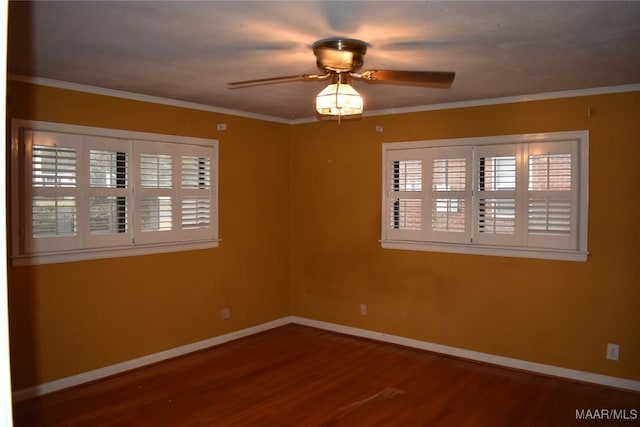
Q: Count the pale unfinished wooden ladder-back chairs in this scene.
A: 0